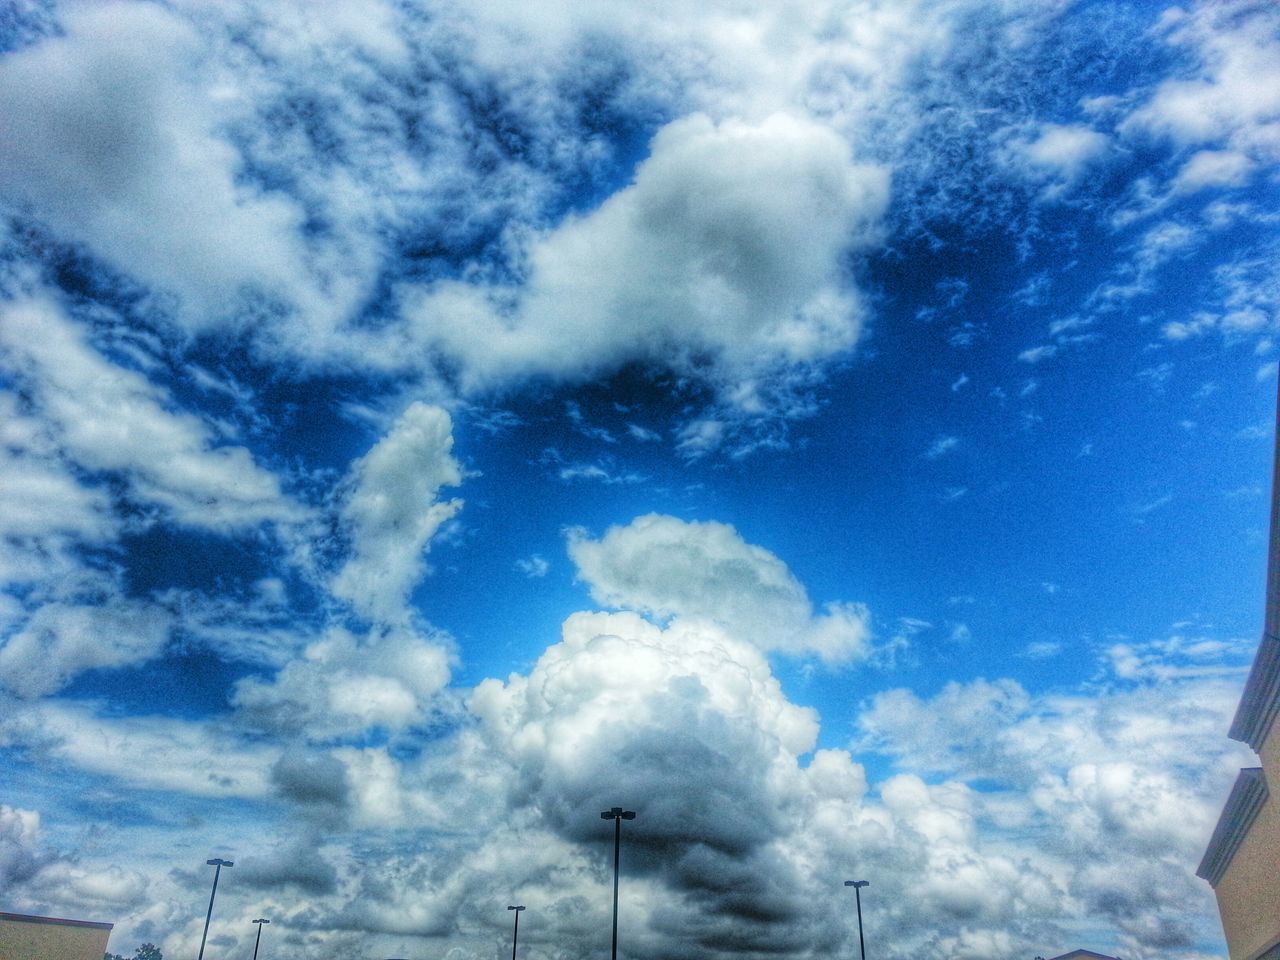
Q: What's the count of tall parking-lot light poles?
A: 5